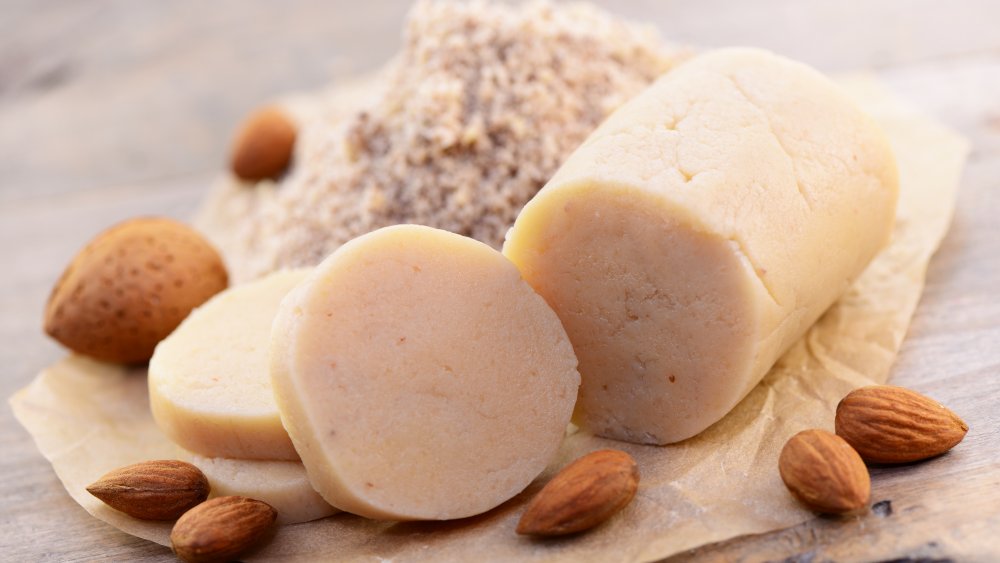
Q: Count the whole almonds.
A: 7